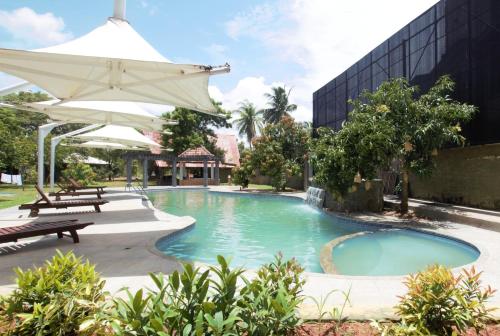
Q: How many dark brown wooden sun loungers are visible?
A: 4